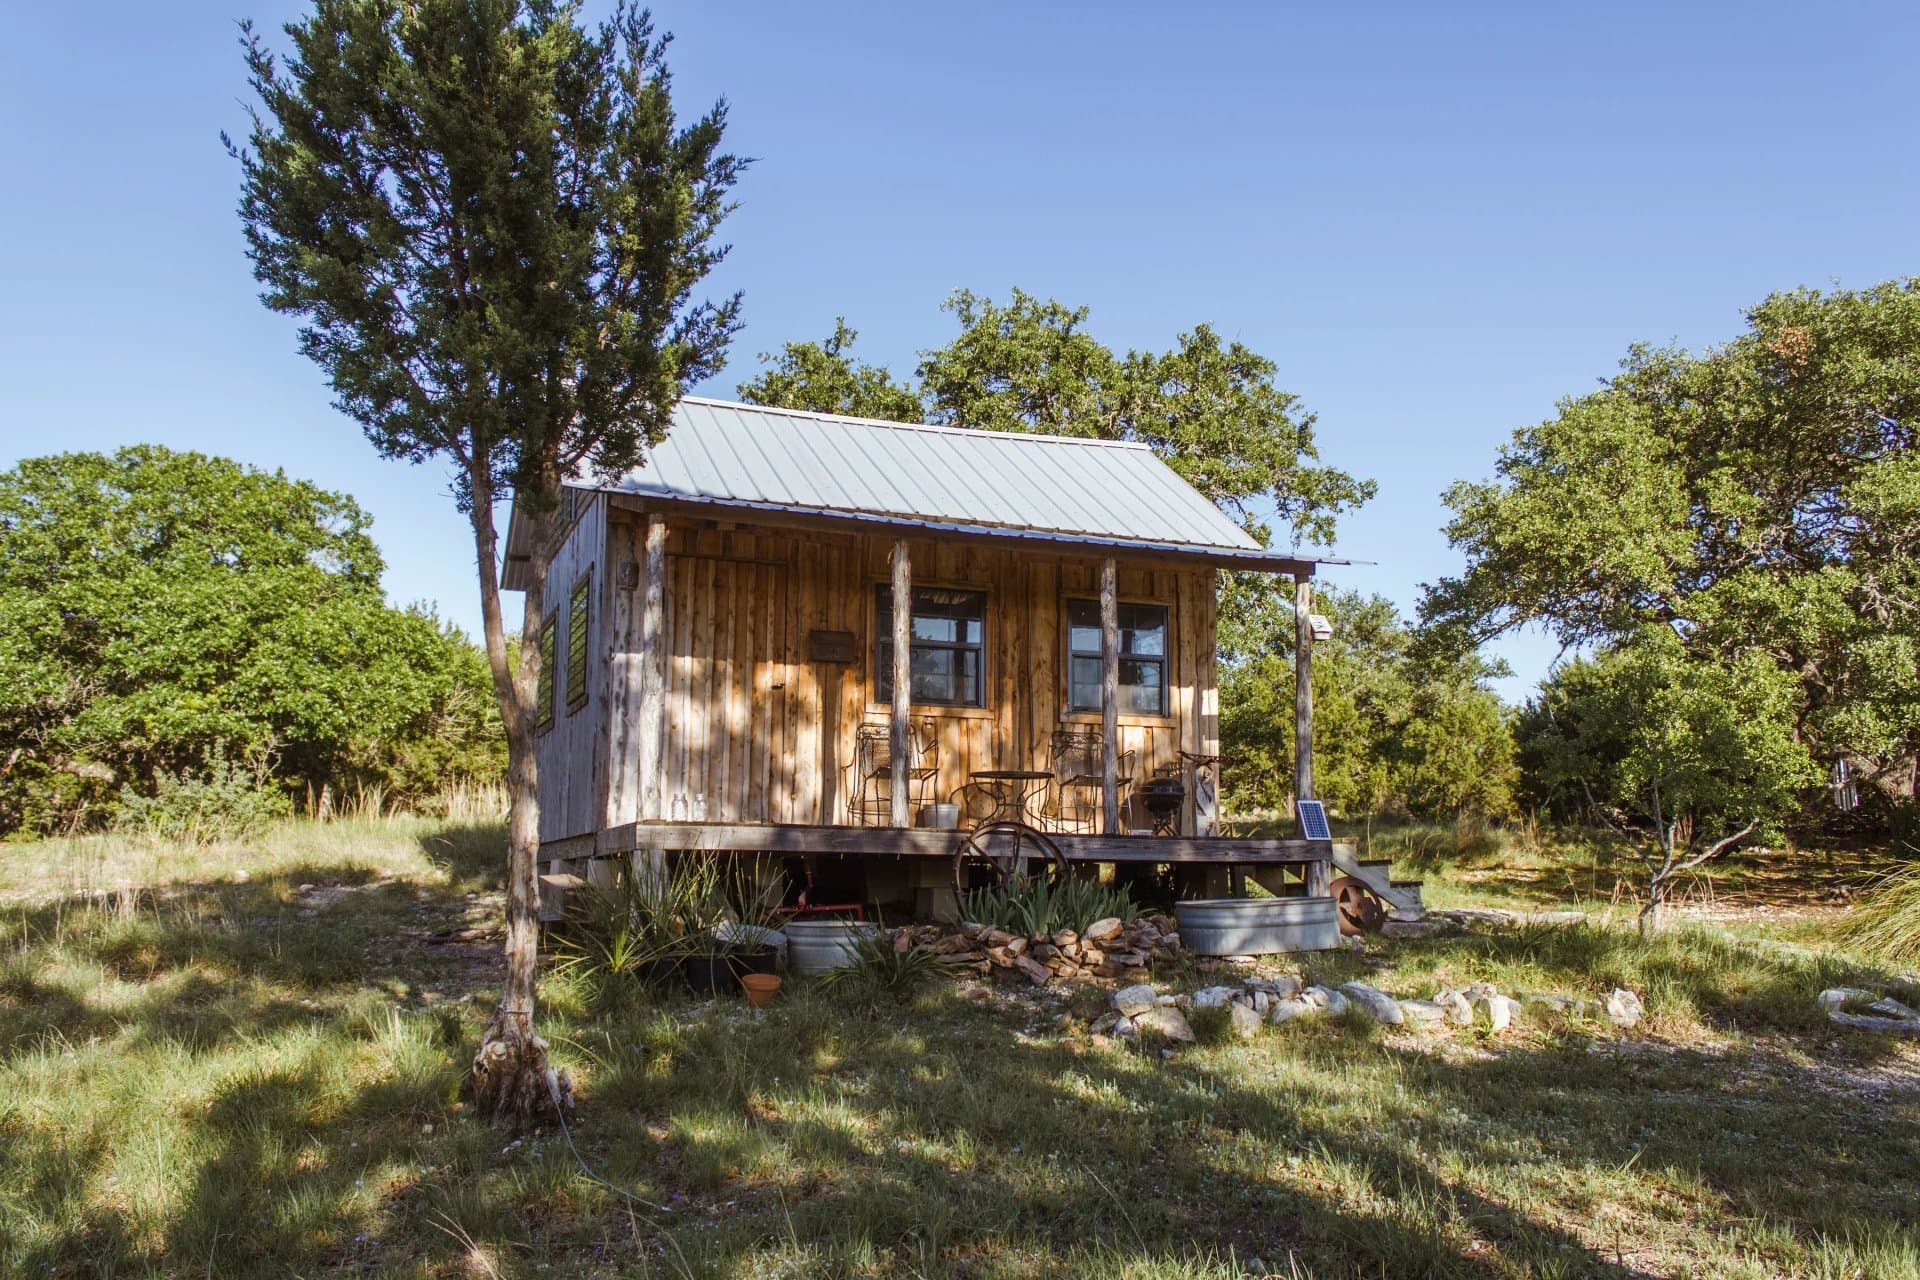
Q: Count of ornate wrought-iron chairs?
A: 2